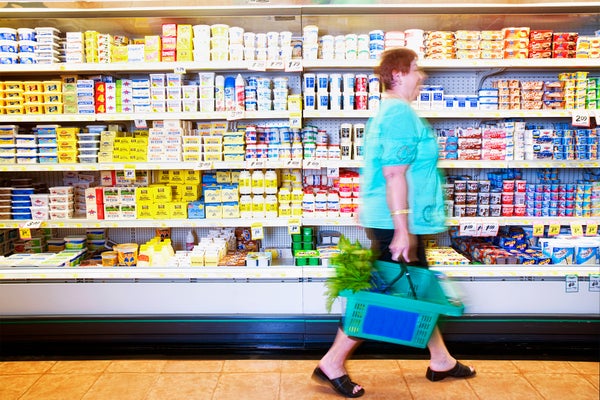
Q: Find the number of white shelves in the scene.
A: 5